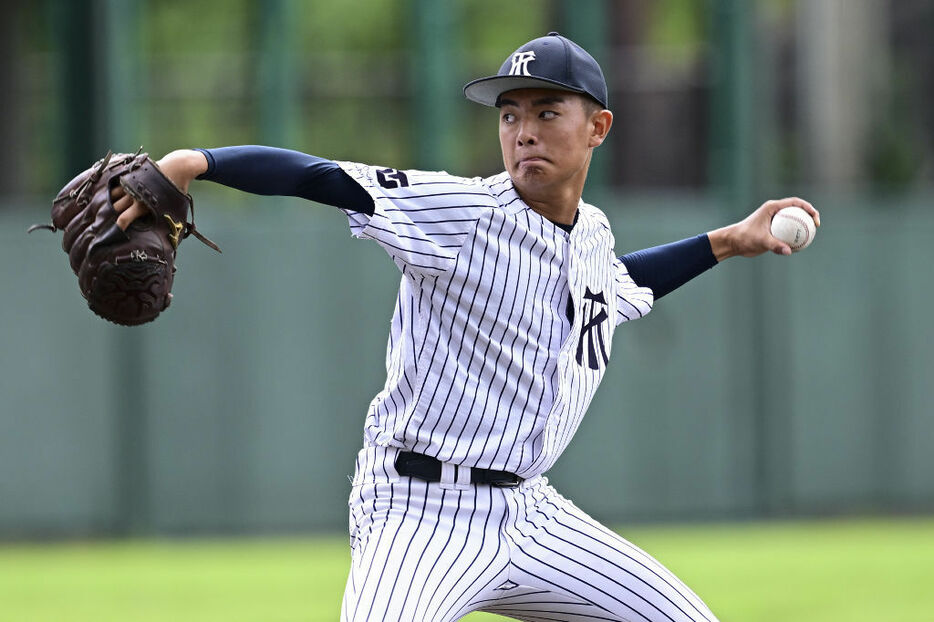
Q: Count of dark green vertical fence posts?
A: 5